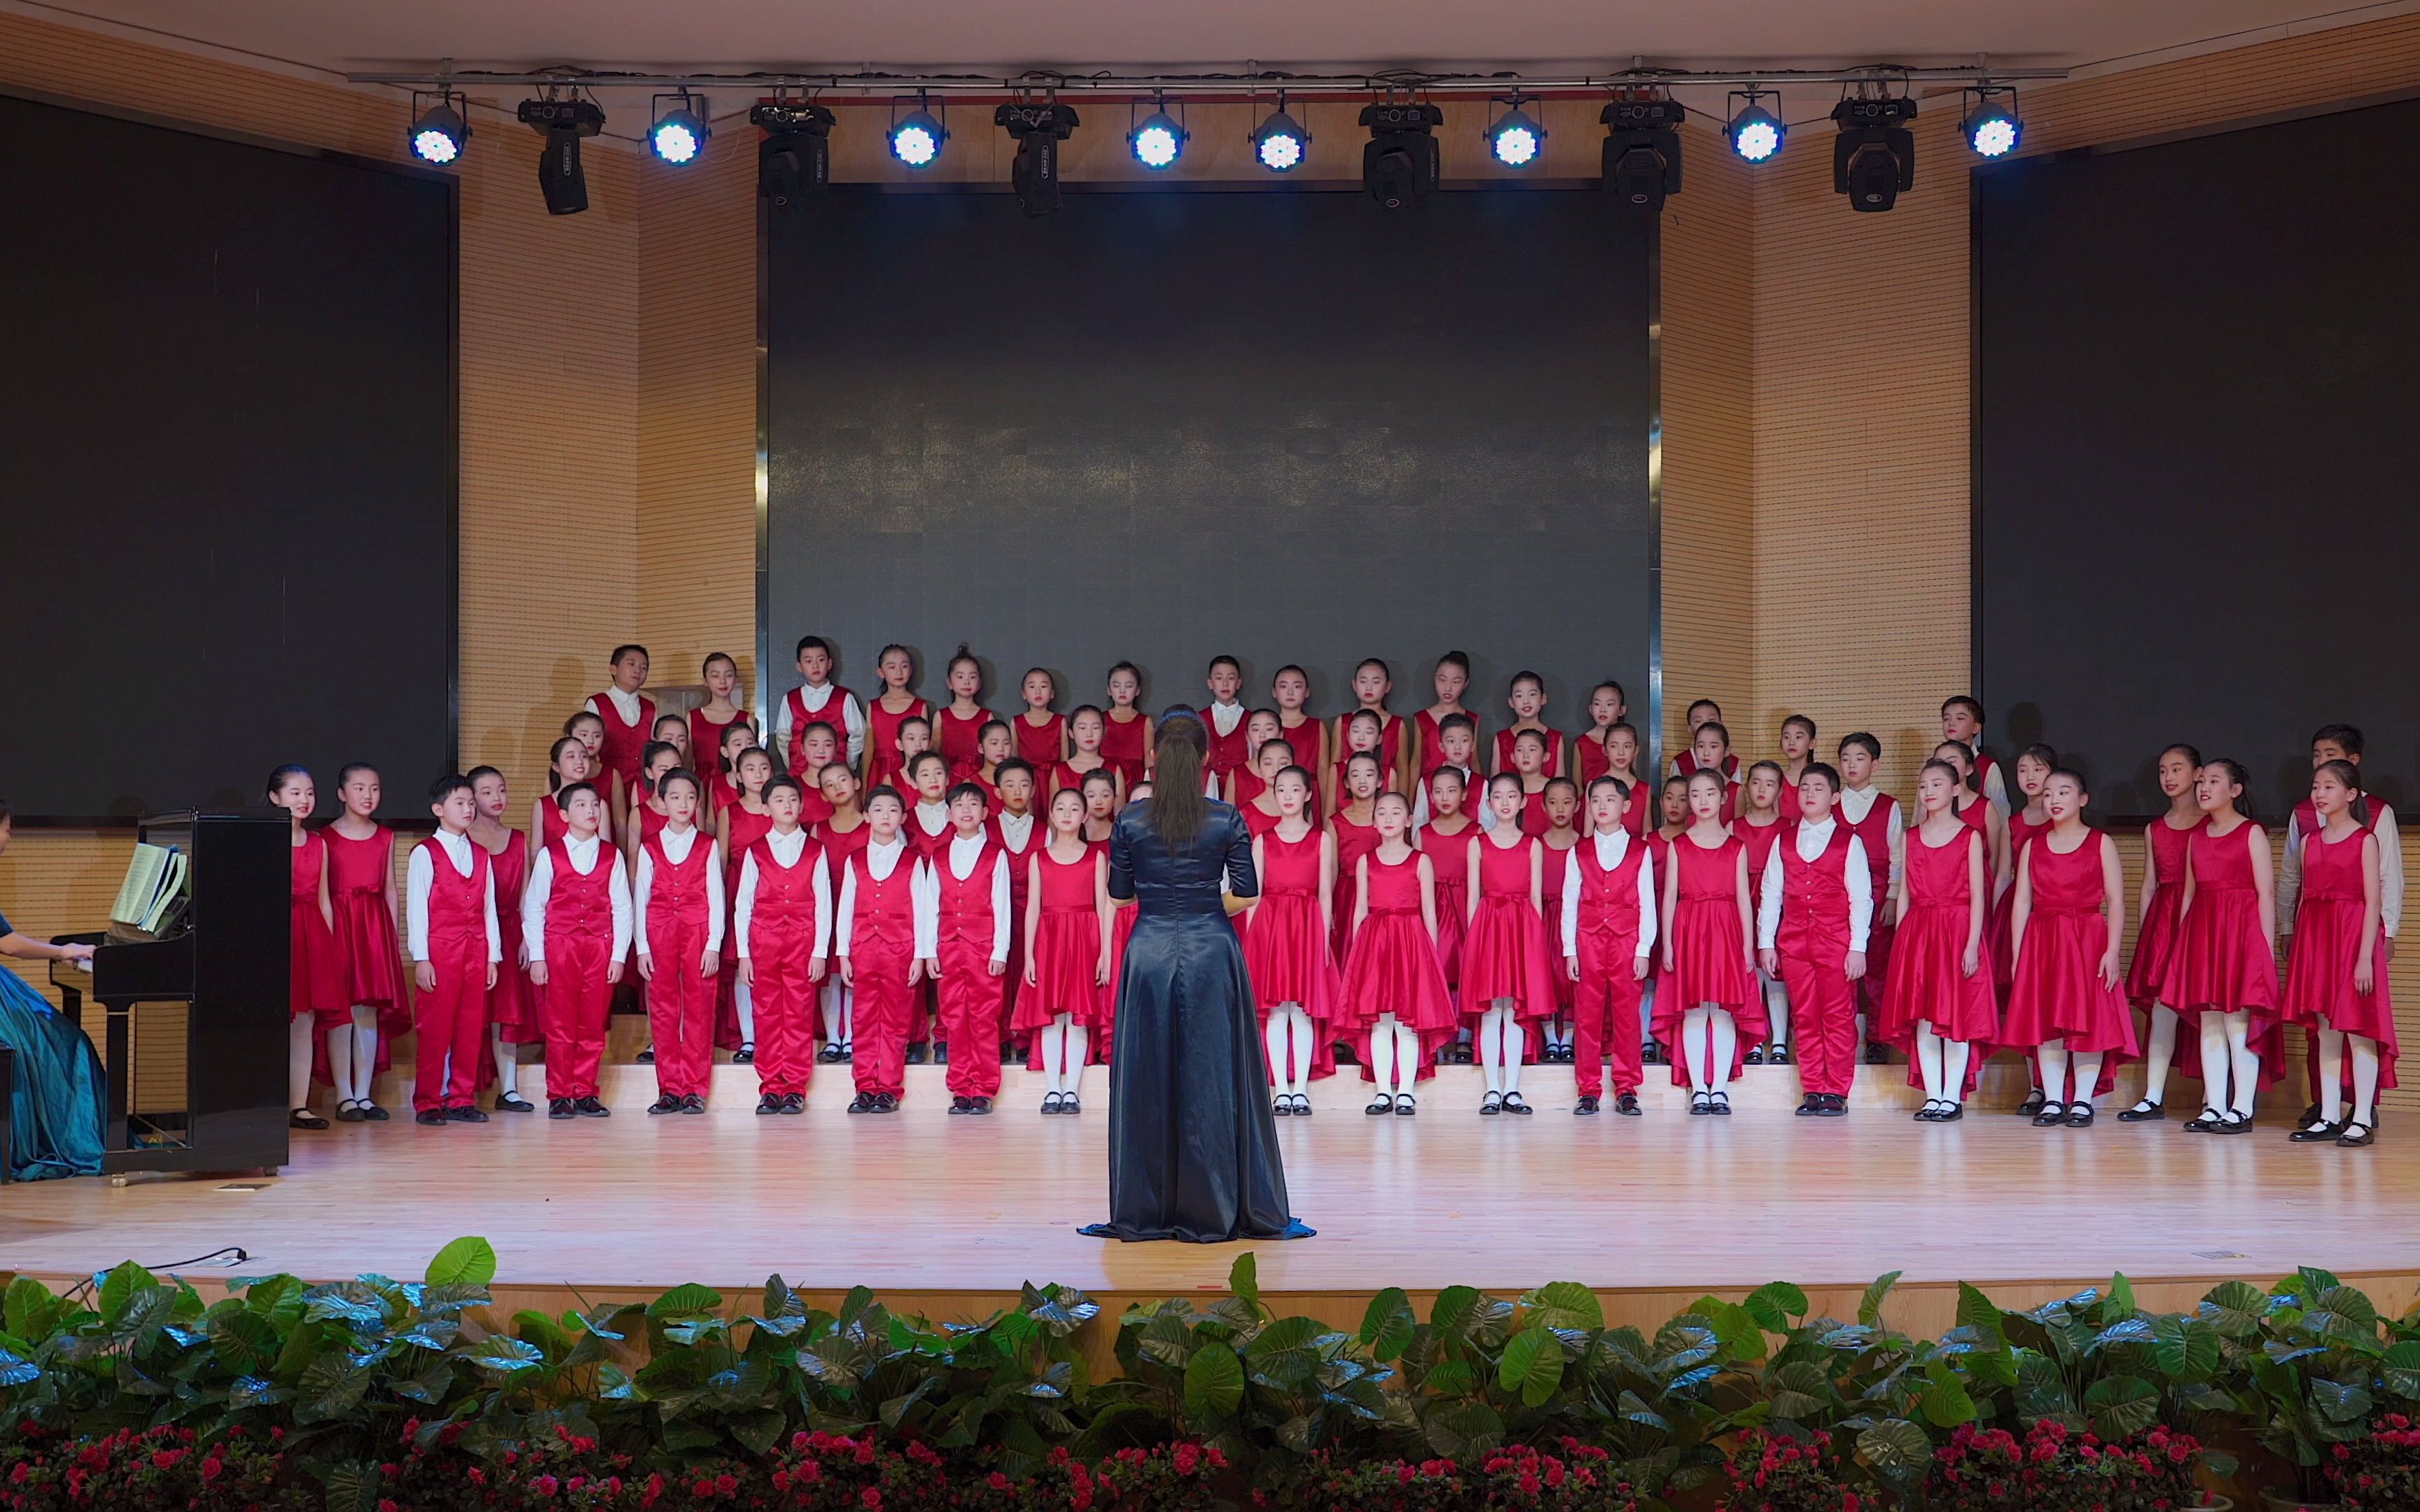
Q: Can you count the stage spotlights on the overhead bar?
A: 14